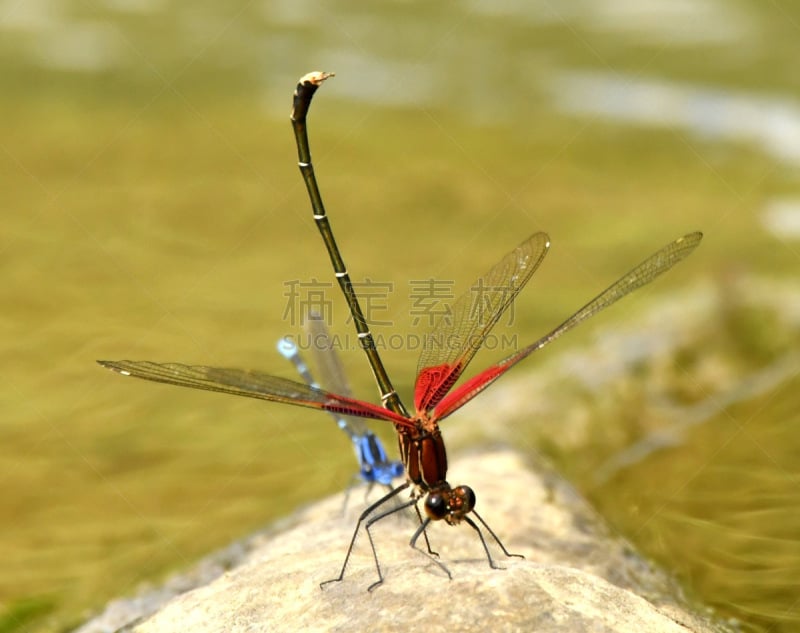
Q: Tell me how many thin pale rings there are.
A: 5